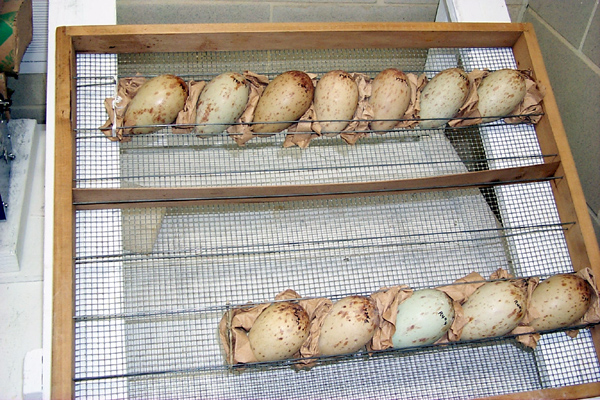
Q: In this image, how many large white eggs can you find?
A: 12